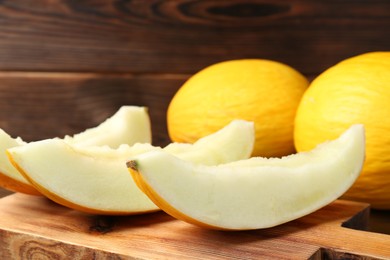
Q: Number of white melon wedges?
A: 3